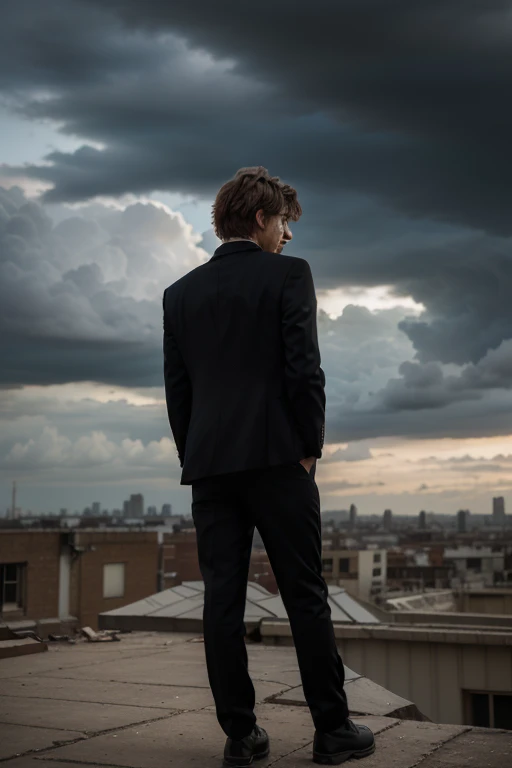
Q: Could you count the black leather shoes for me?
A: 2